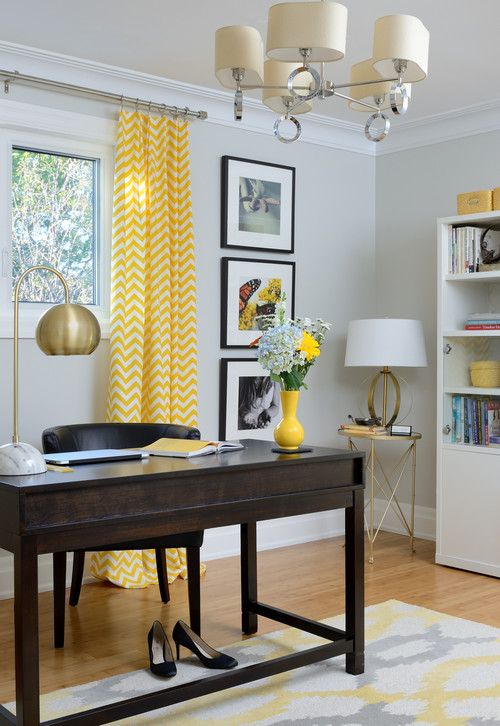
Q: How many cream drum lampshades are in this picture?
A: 5